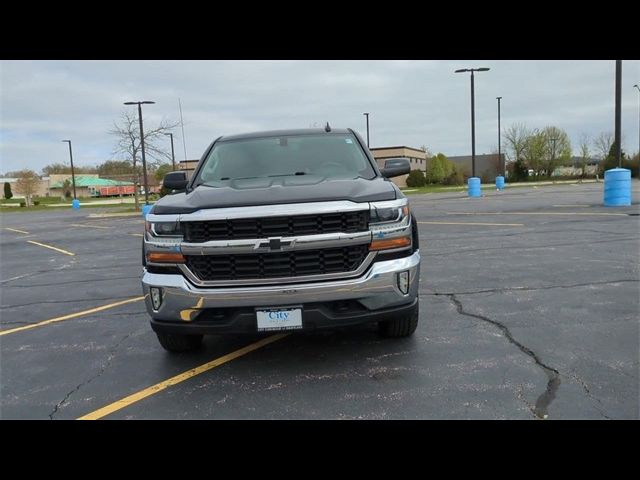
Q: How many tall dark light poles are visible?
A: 7